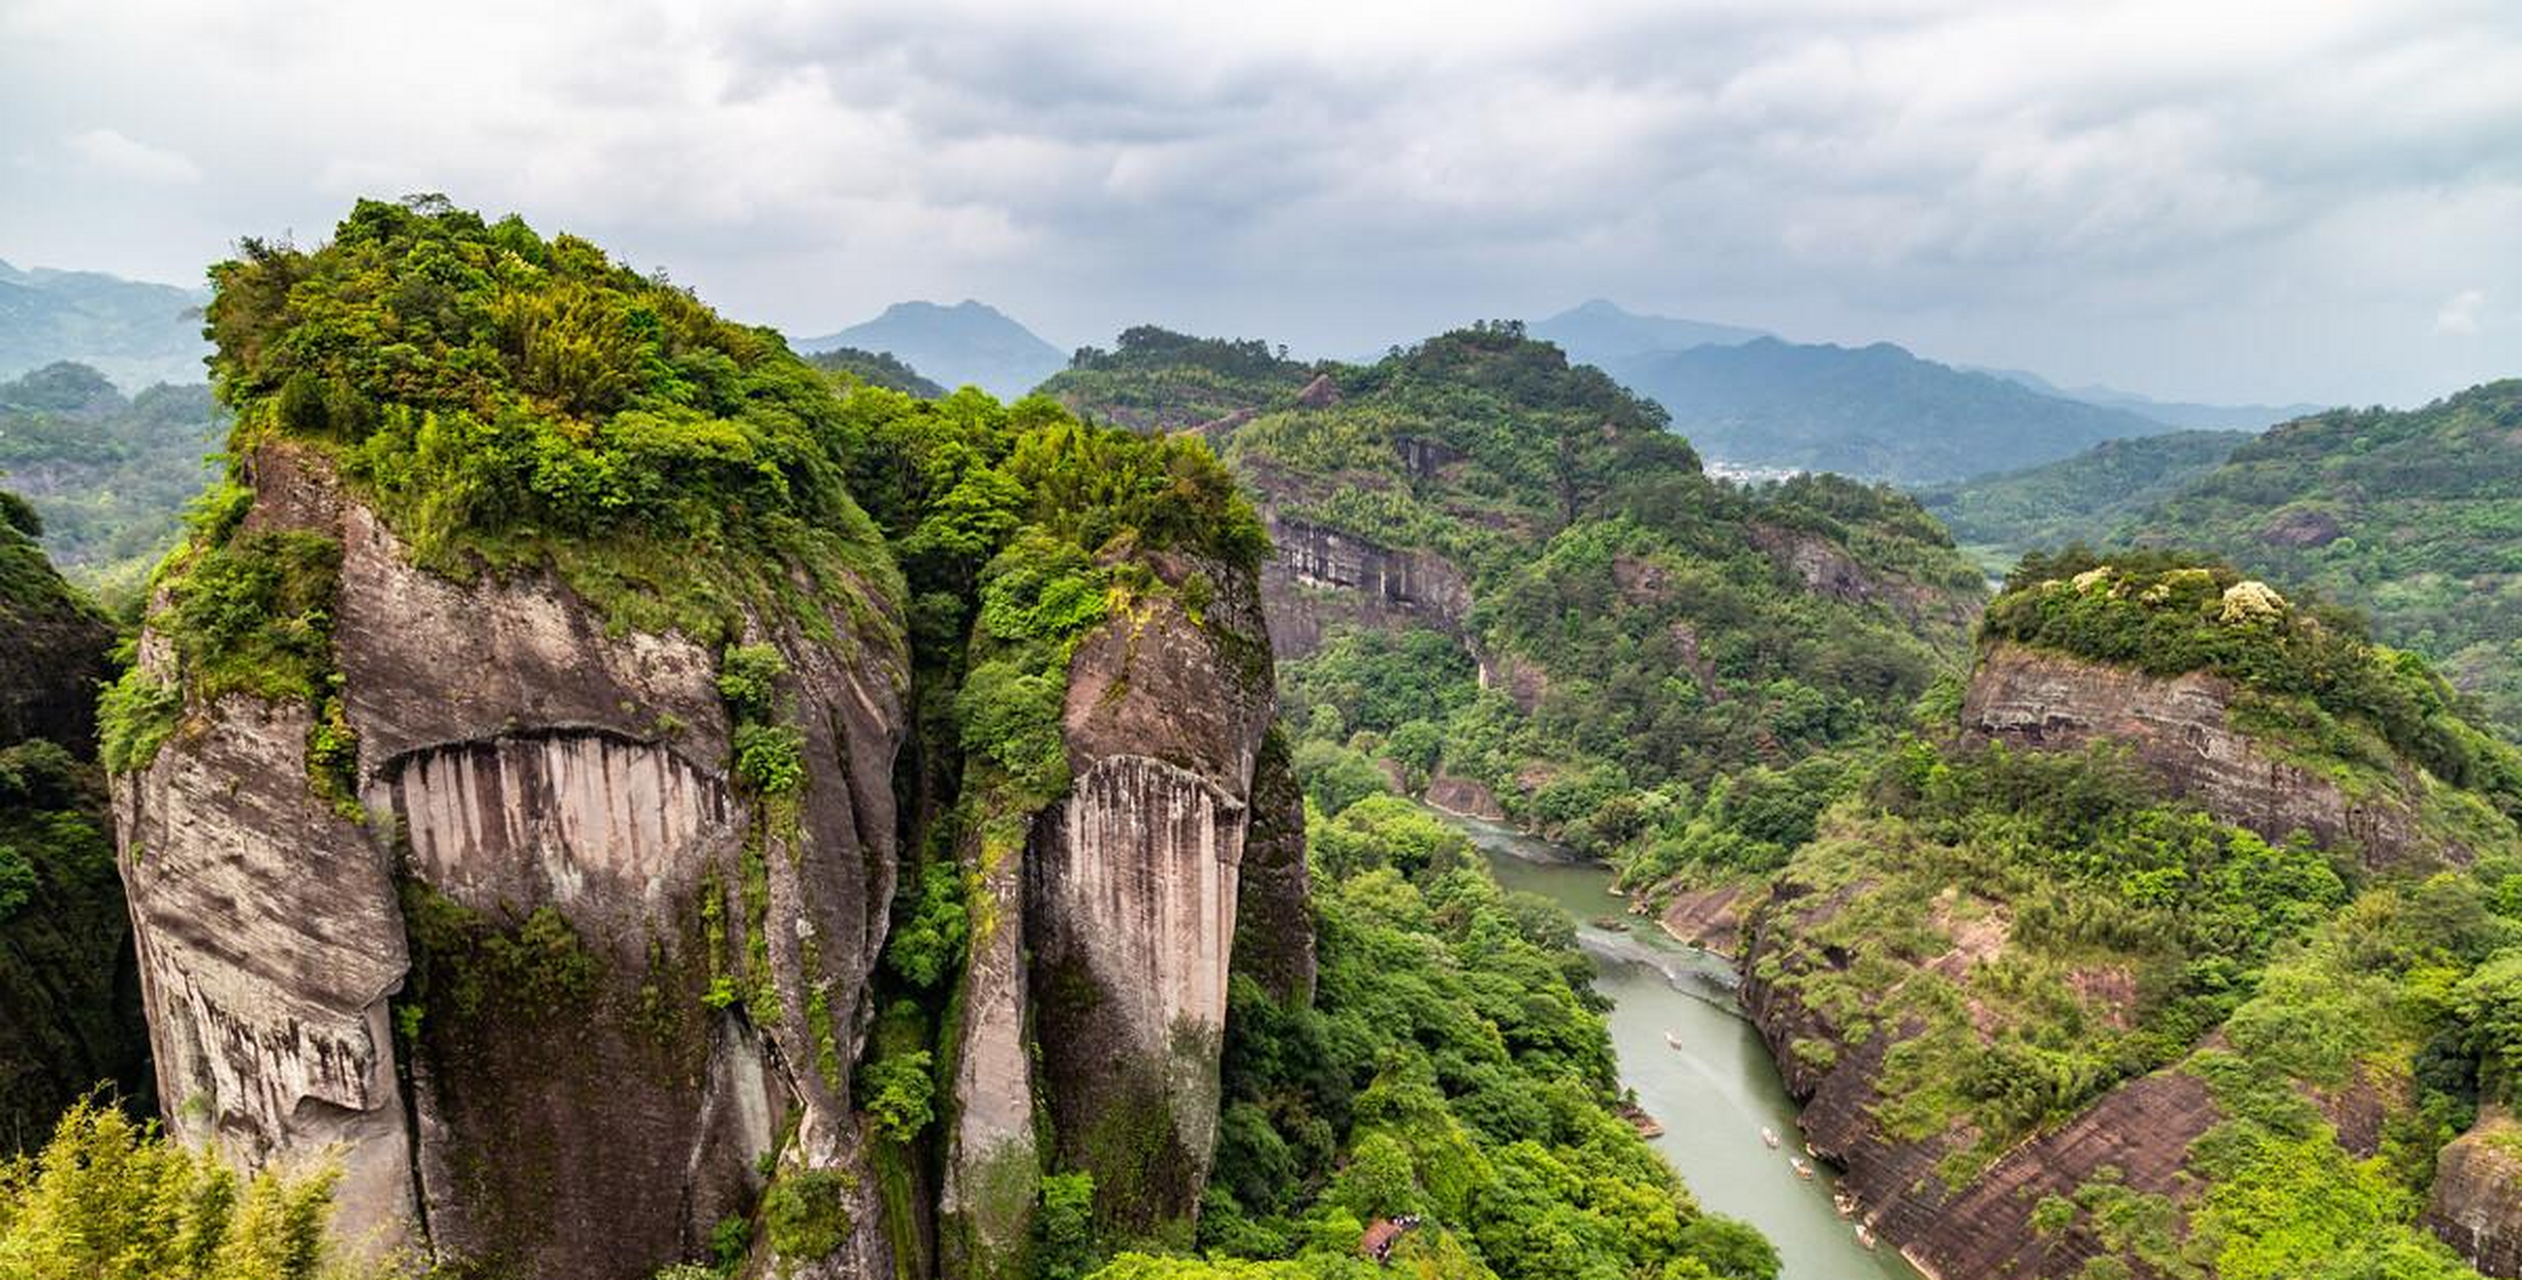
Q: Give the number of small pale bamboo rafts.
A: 5